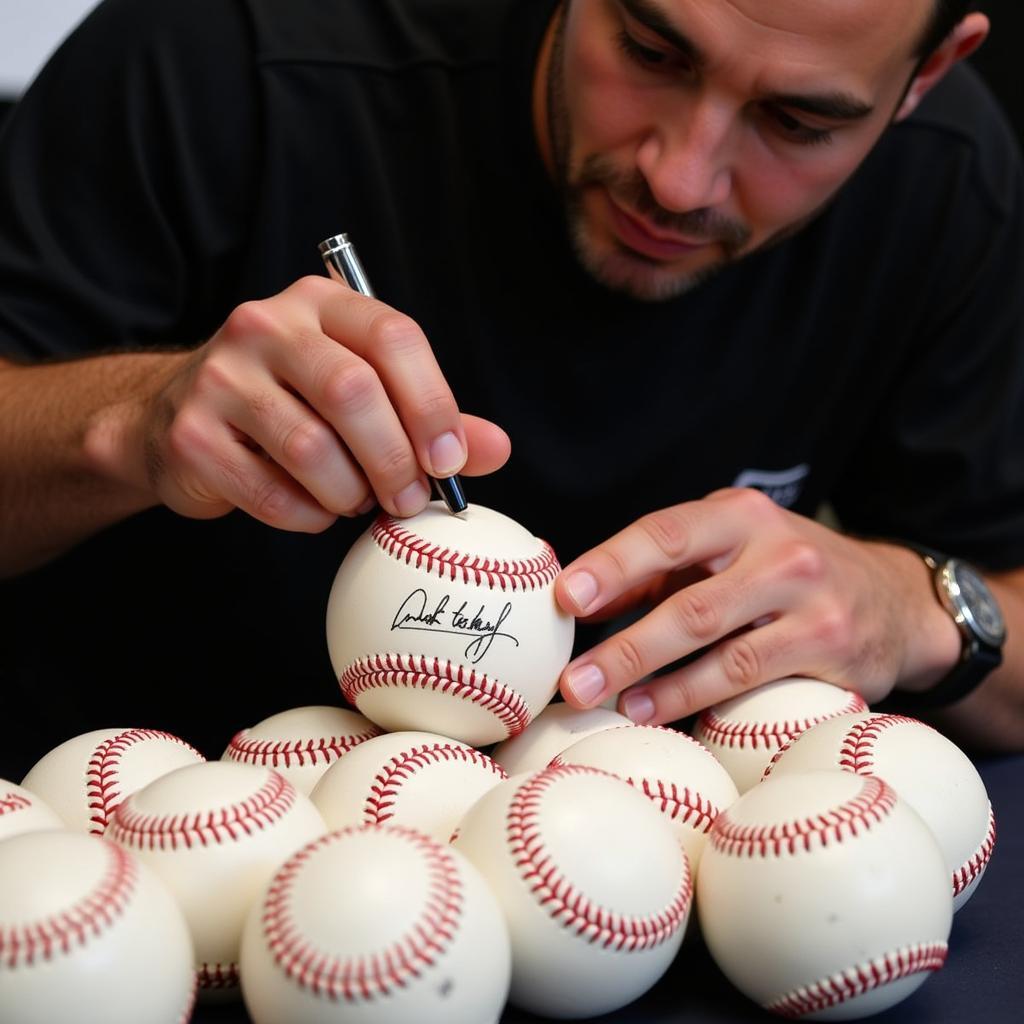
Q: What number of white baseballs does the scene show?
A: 14